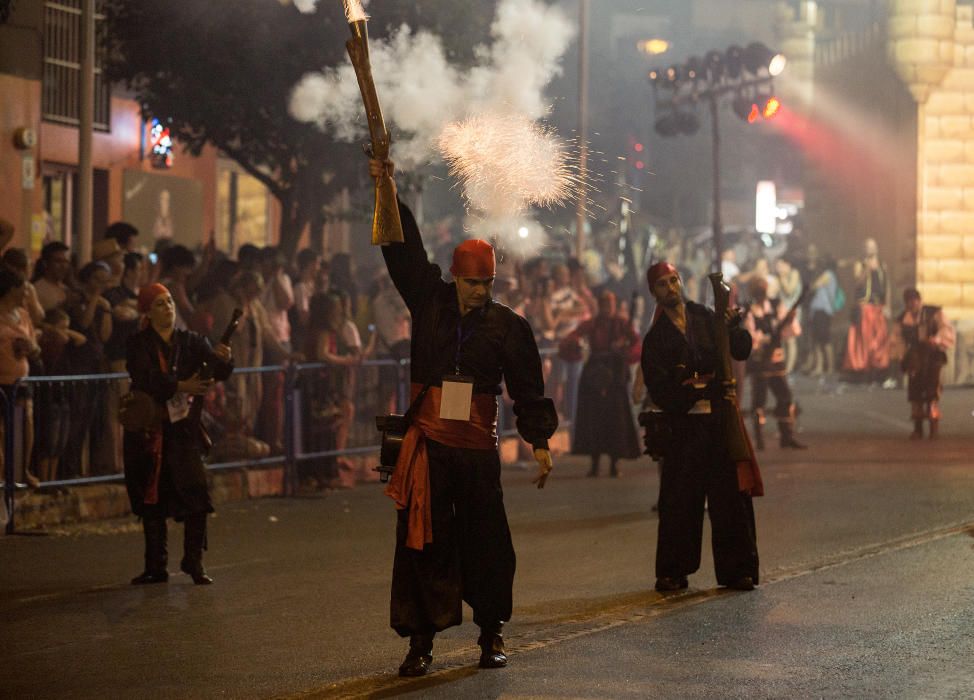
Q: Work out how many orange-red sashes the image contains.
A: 3